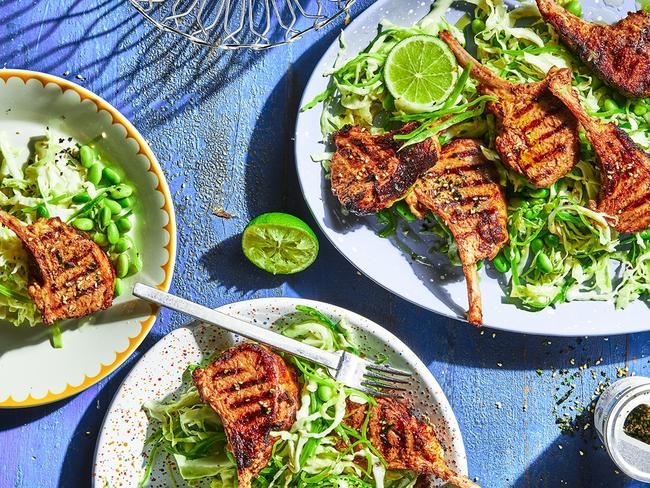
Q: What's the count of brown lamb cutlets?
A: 8